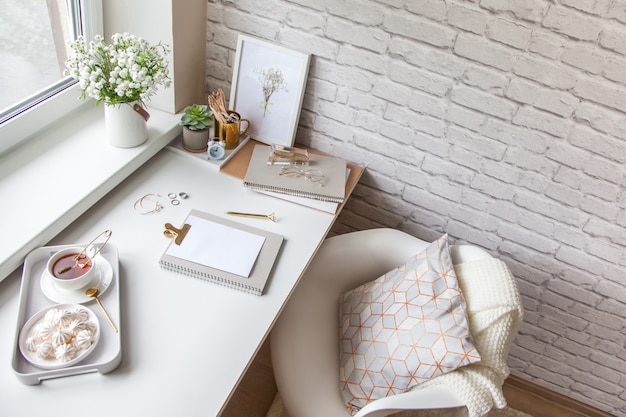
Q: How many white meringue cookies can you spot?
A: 11